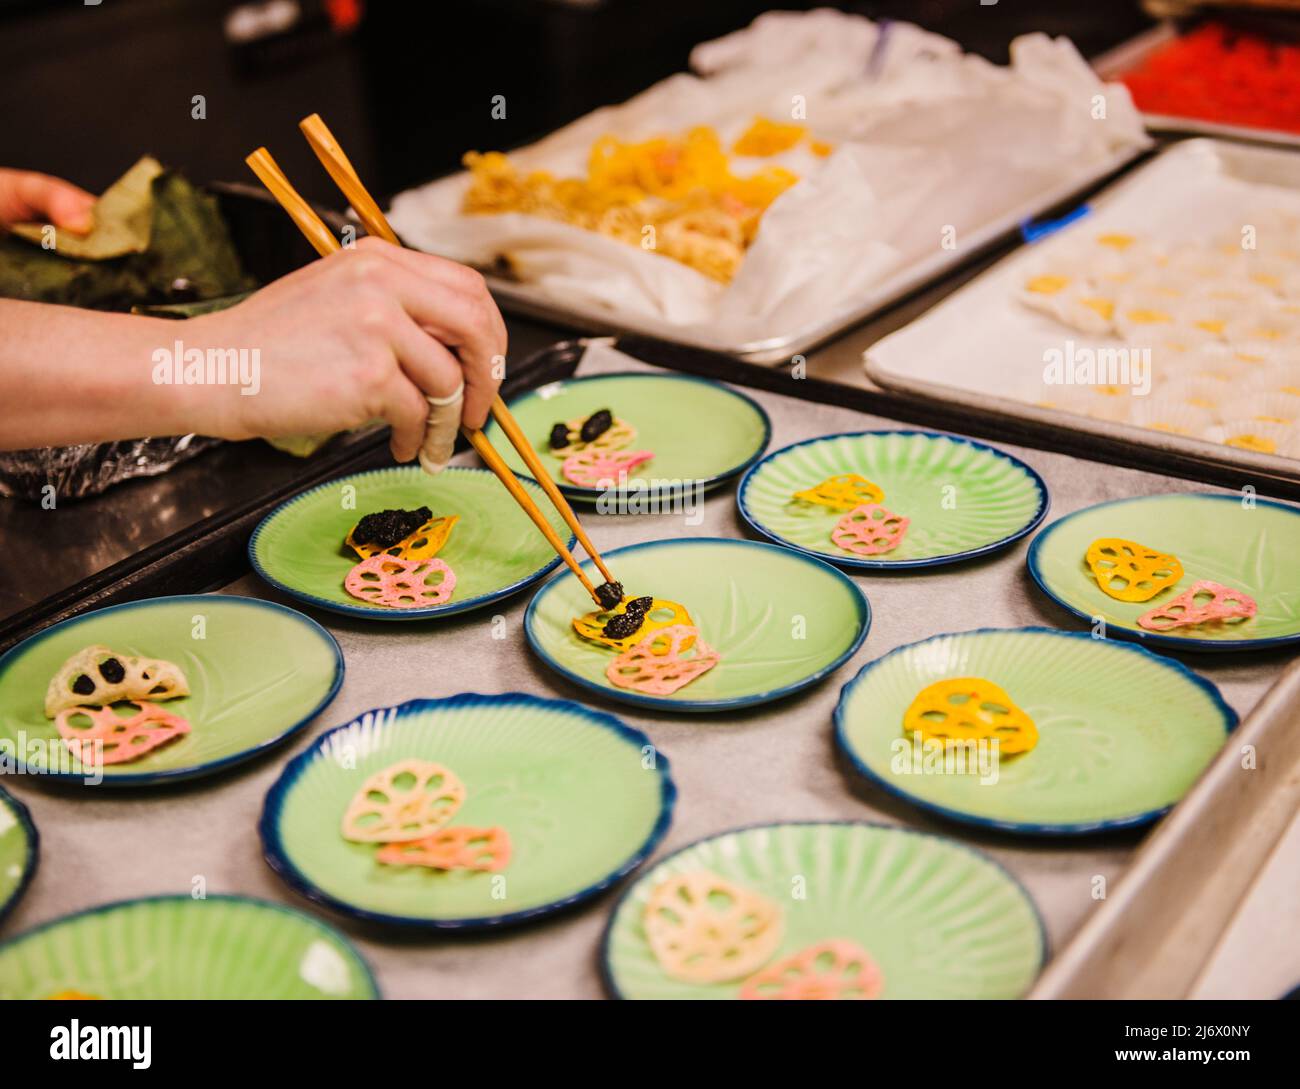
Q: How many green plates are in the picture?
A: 11